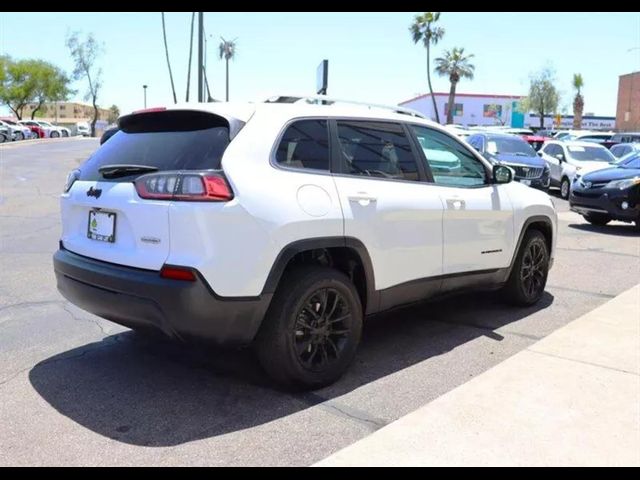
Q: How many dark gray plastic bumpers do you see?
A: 1